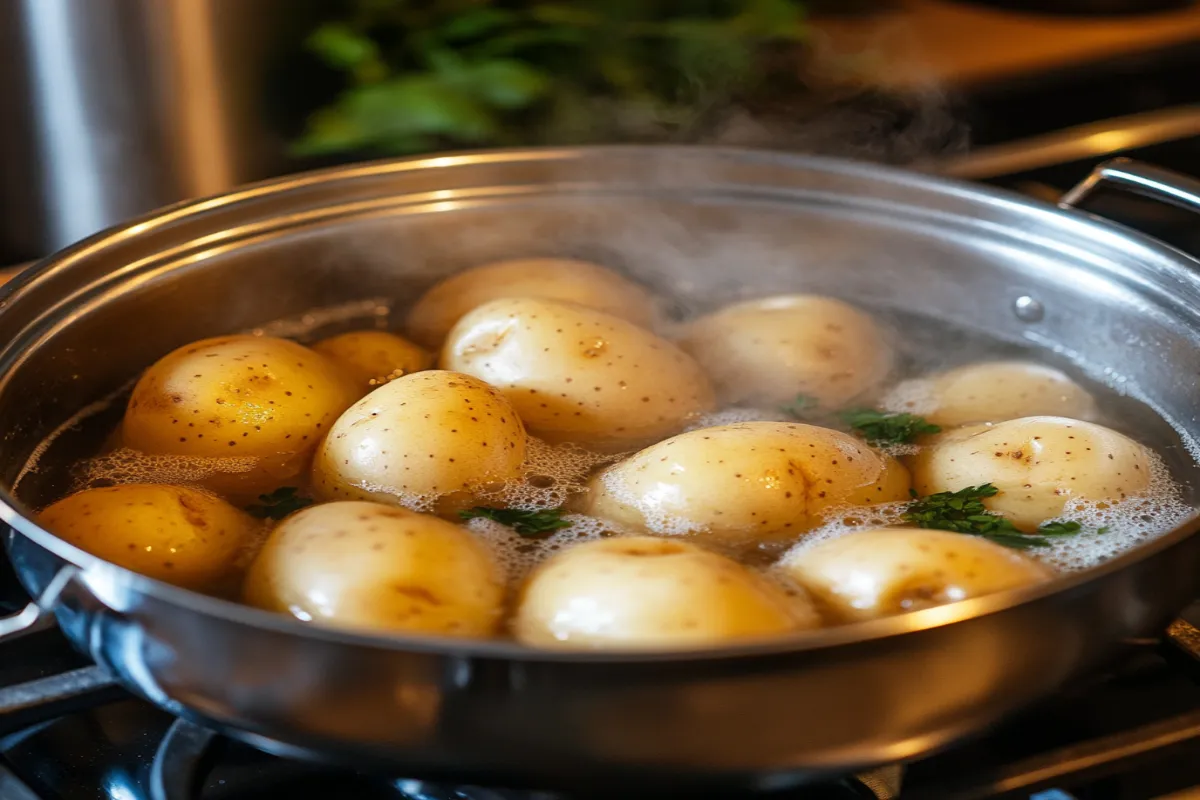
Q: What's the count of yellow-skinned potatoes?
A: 13